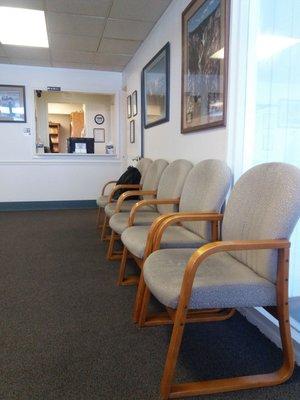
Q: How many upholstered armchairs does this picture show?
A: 5